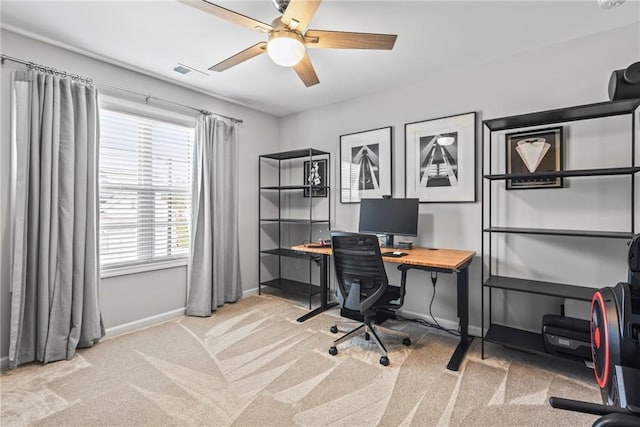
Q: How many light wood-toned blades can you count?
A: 5